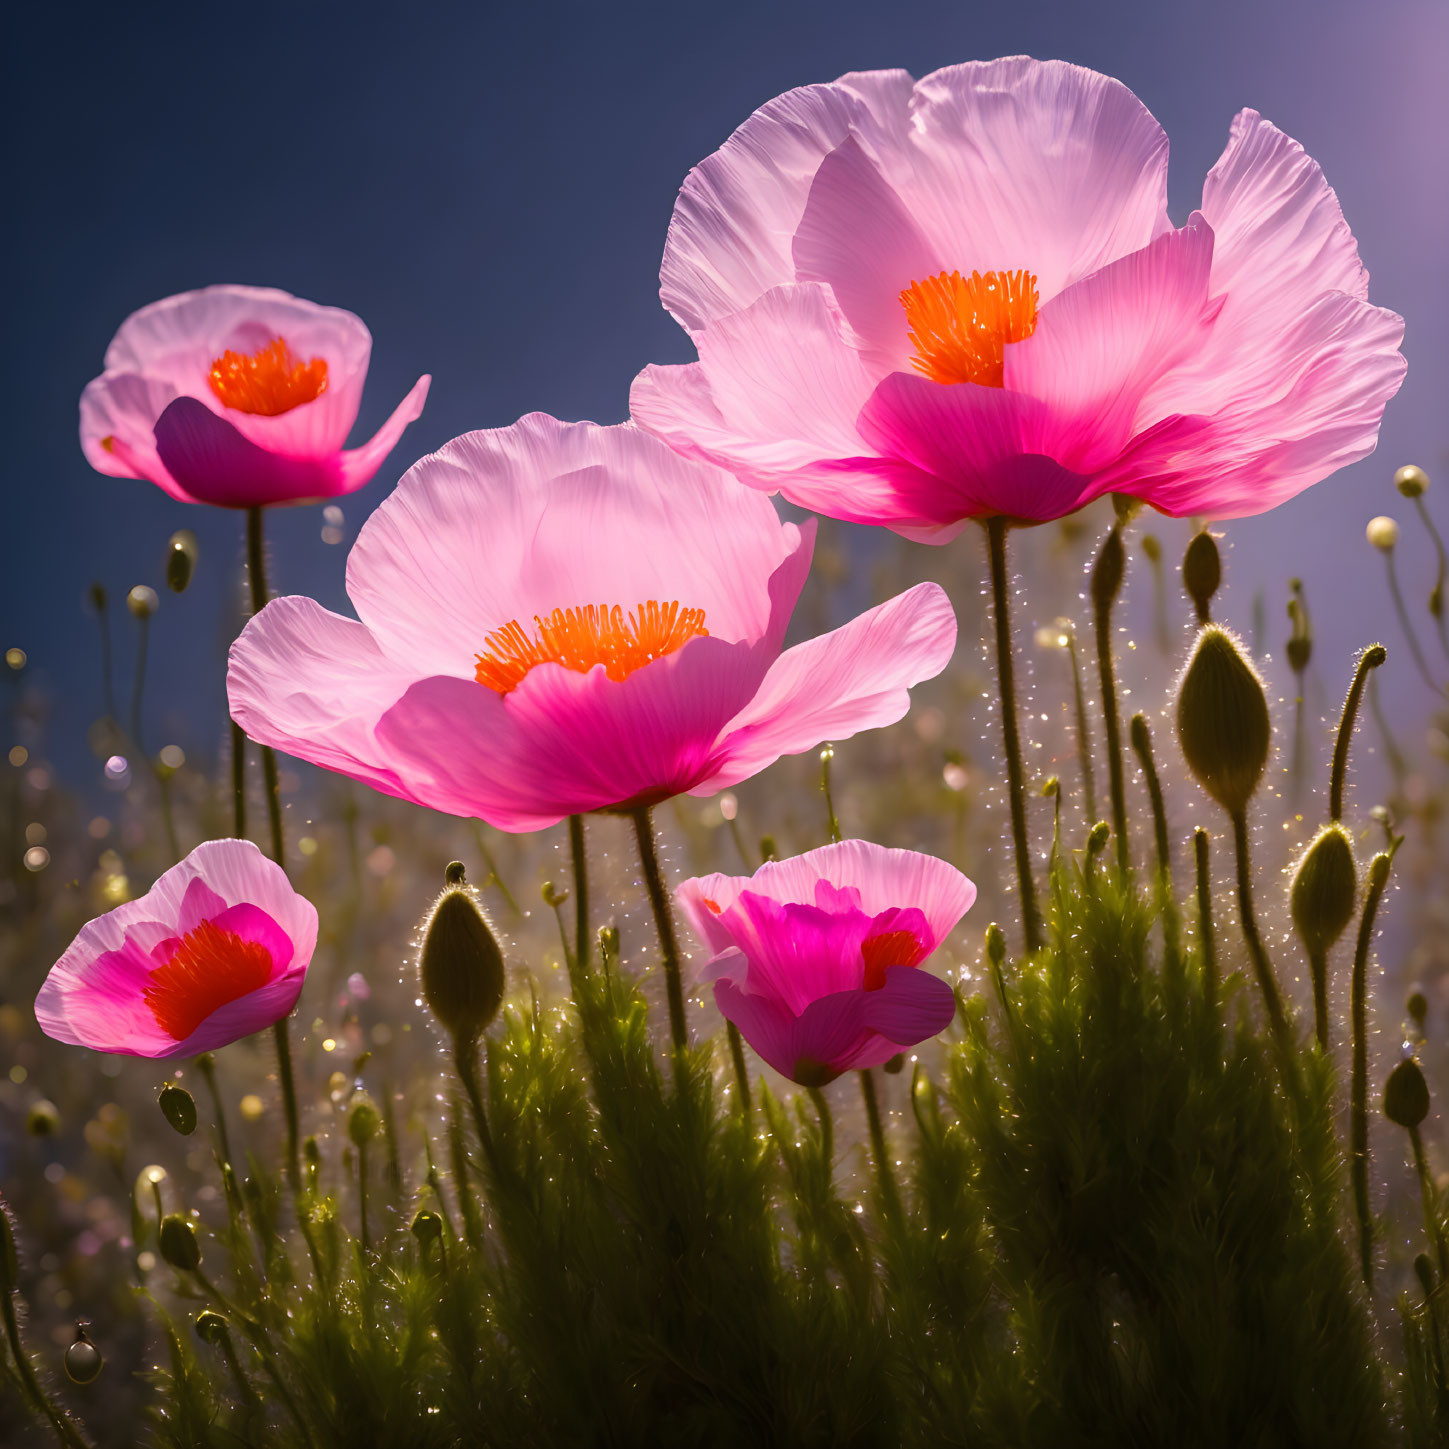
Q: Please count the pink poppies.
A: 5